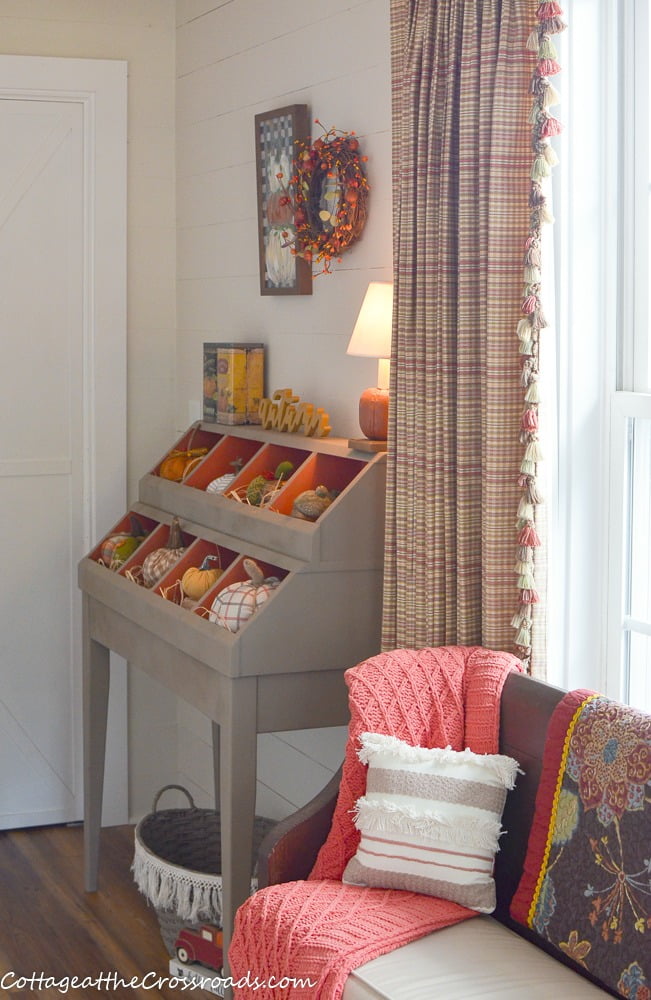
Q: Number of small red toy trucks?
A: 1